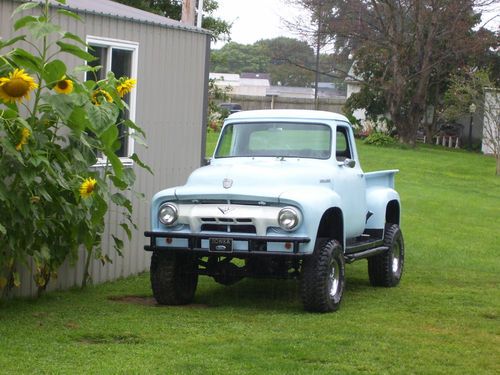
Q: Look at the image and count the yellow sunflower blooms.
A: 6